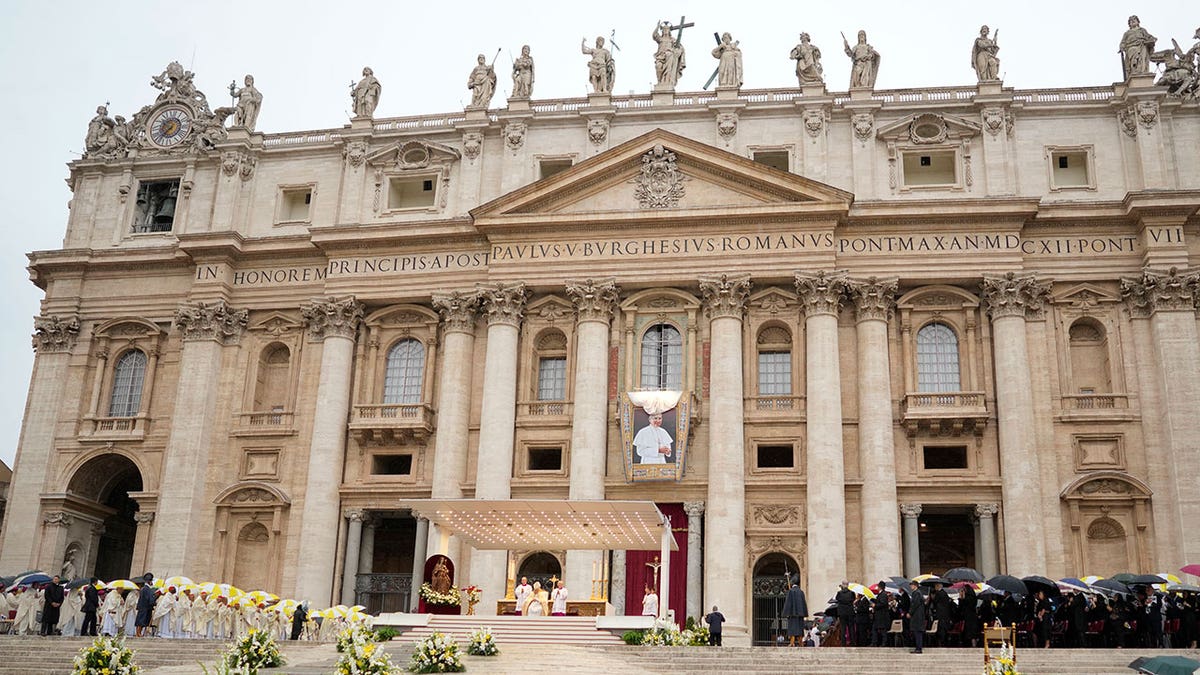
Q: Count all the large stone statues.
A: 11